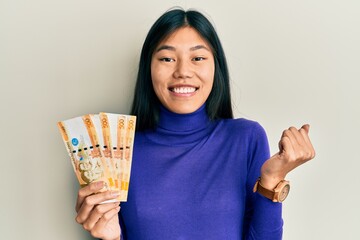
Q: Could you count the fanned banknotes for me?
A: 4